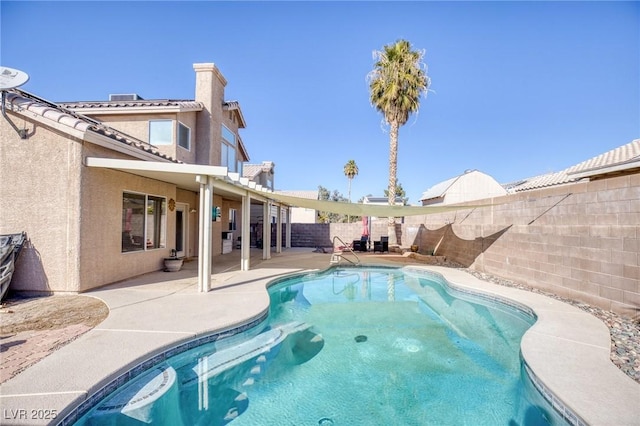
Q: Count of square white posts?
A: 5